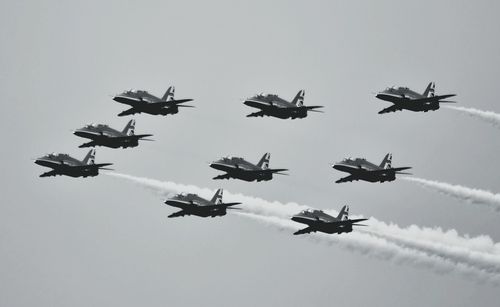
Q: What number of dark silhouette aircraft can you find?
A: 9